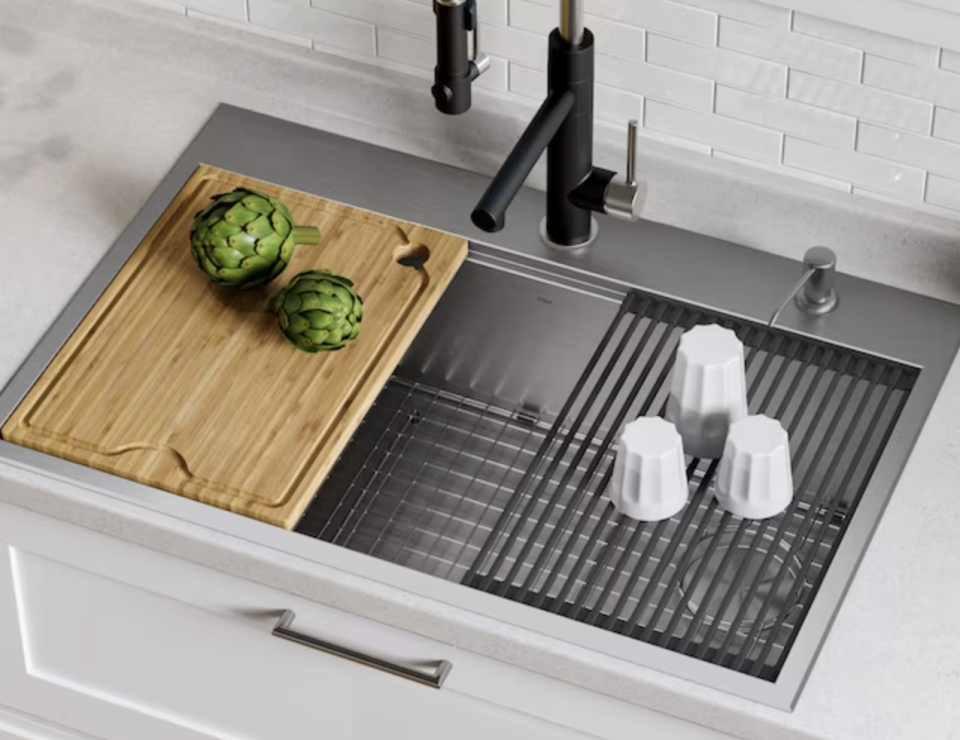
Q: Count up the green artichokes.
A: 2